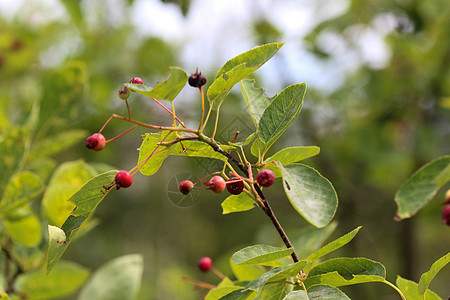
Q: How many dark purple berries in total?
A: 2